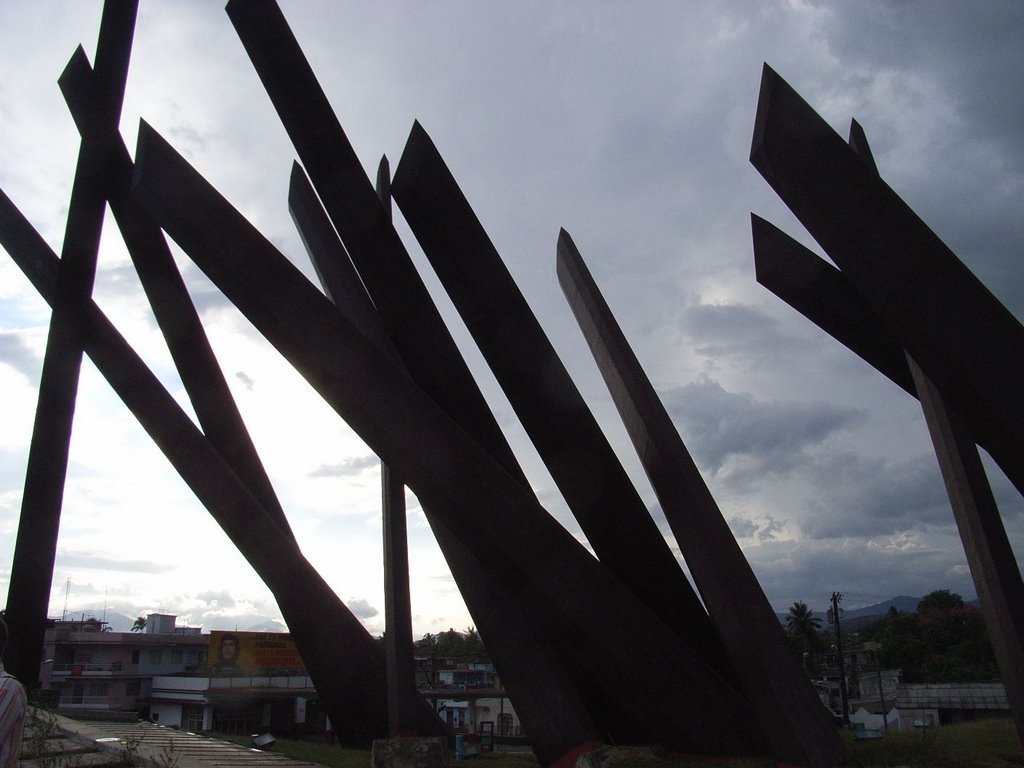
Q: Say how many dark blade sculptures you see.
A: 12